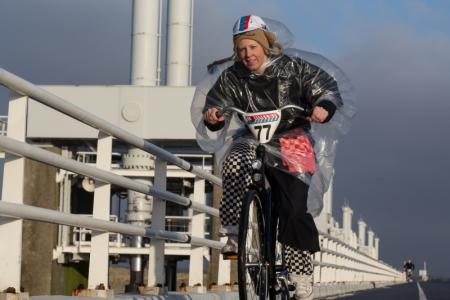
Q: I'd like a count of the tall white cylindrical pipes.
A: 2